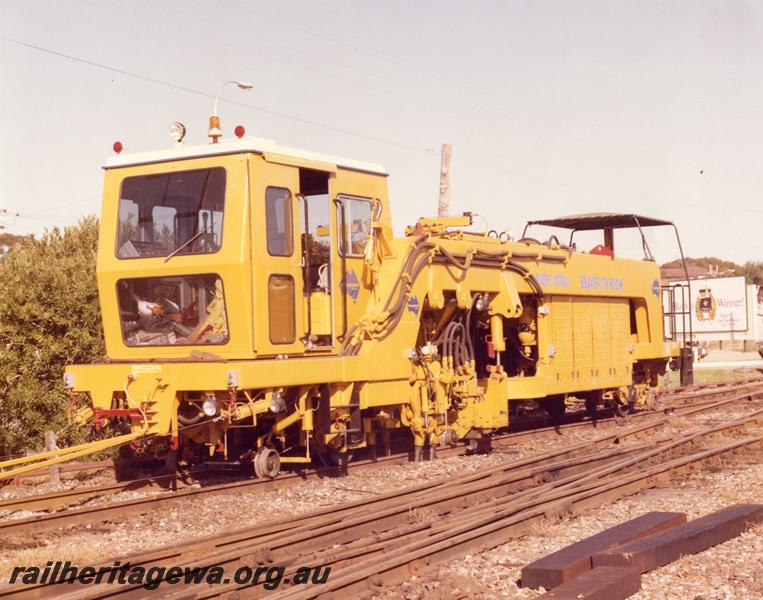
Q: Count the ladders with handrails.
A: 2